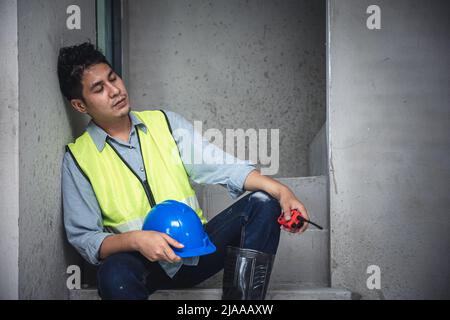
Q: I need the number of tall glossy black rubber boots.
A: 1